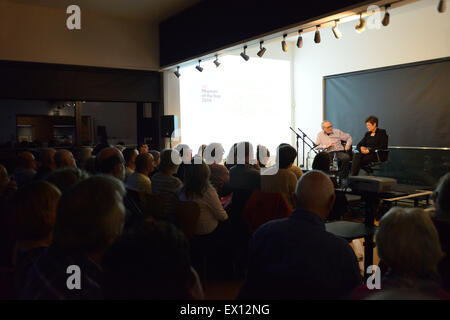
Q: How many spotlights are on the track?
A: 12